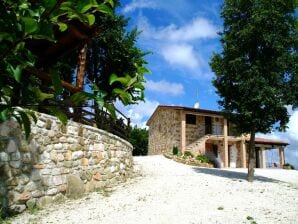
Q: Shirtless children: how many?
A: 0